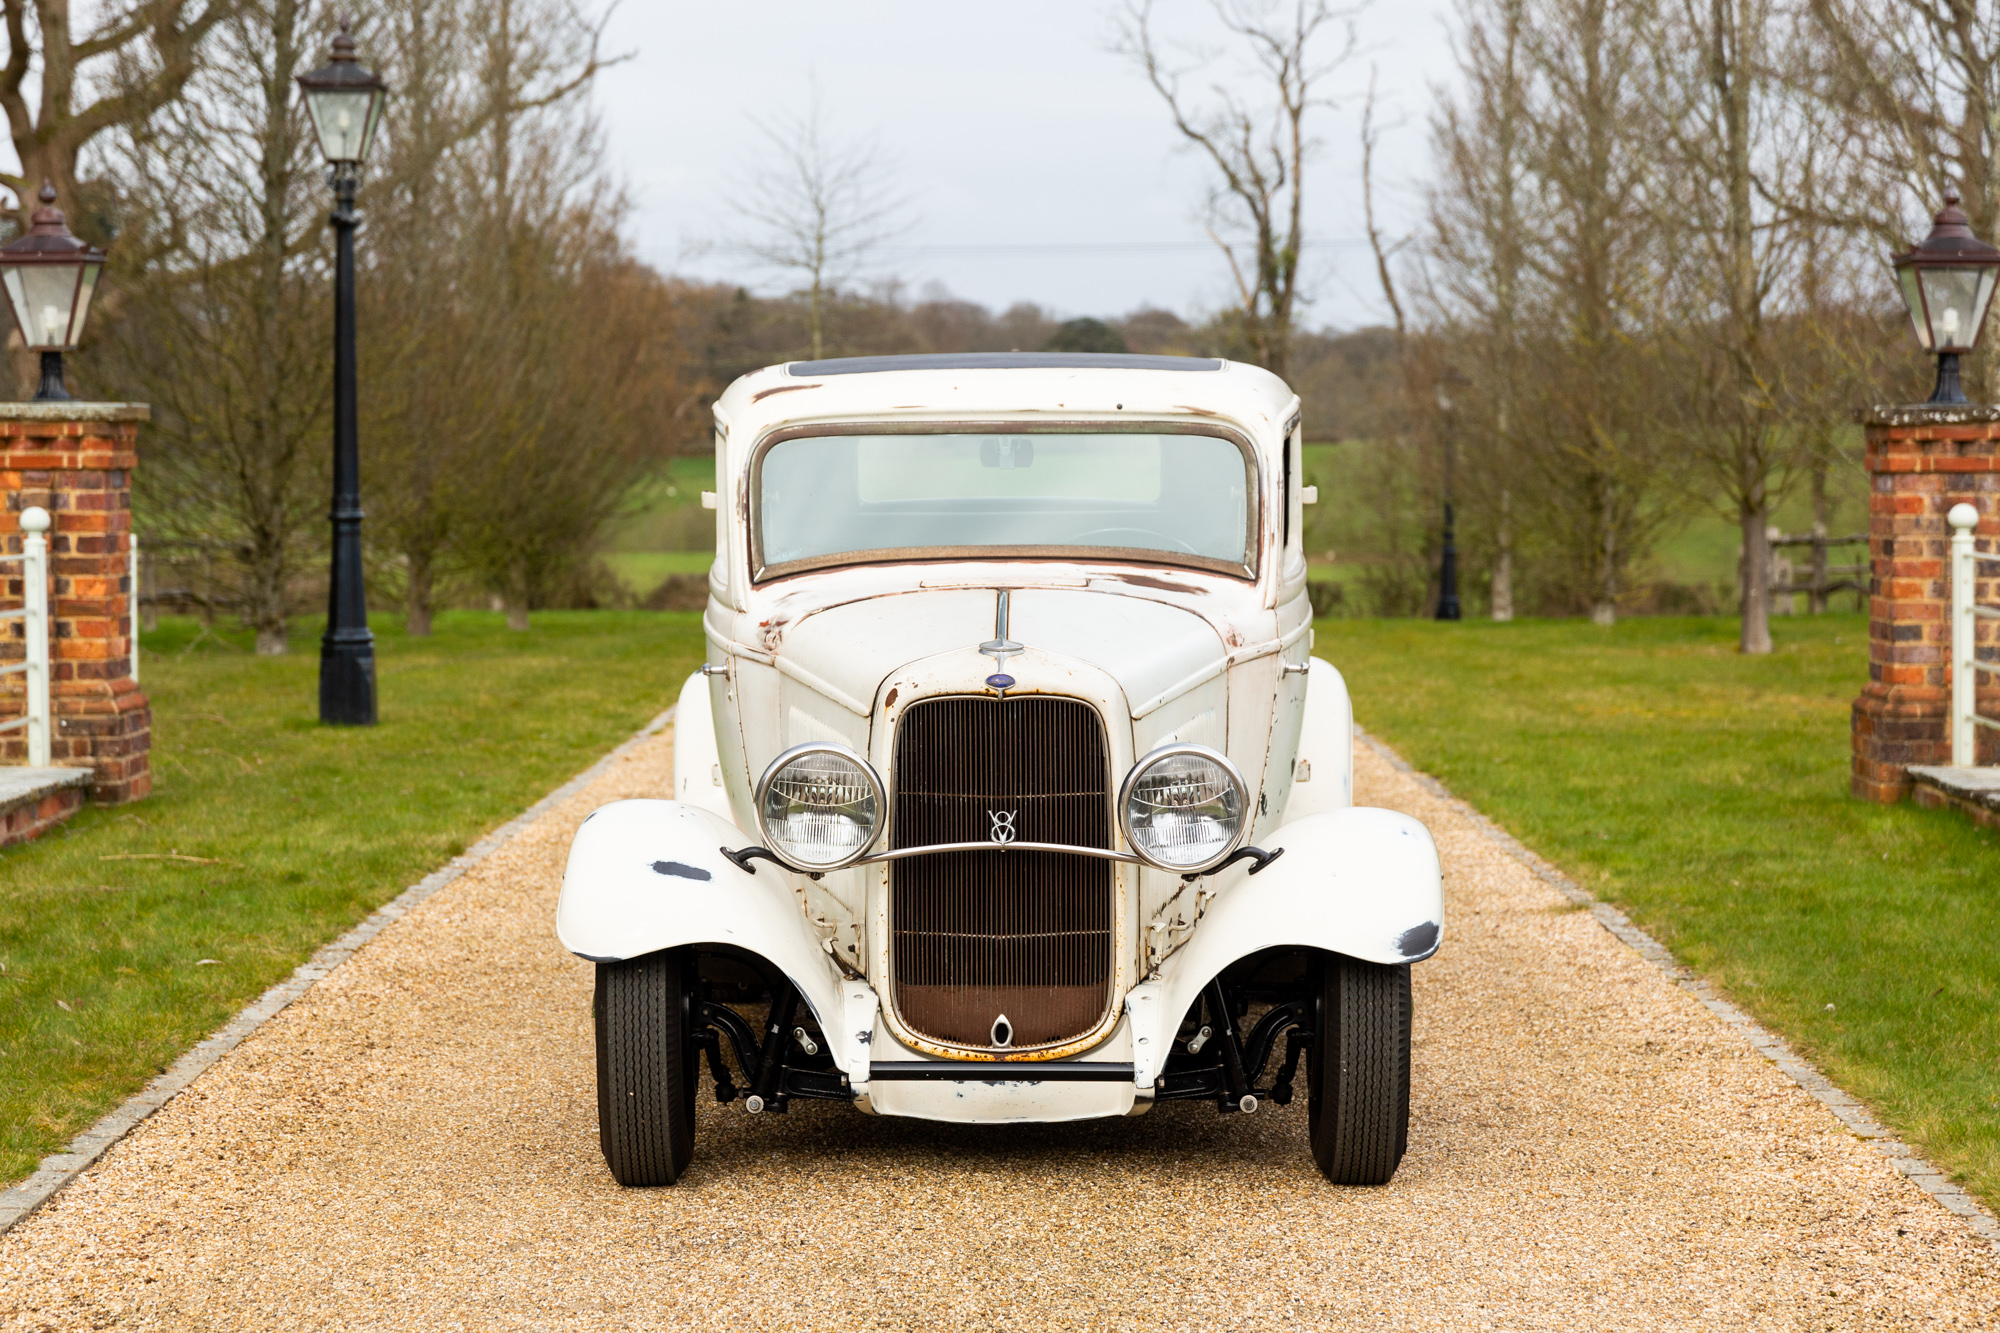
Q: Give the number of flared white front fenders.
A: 2